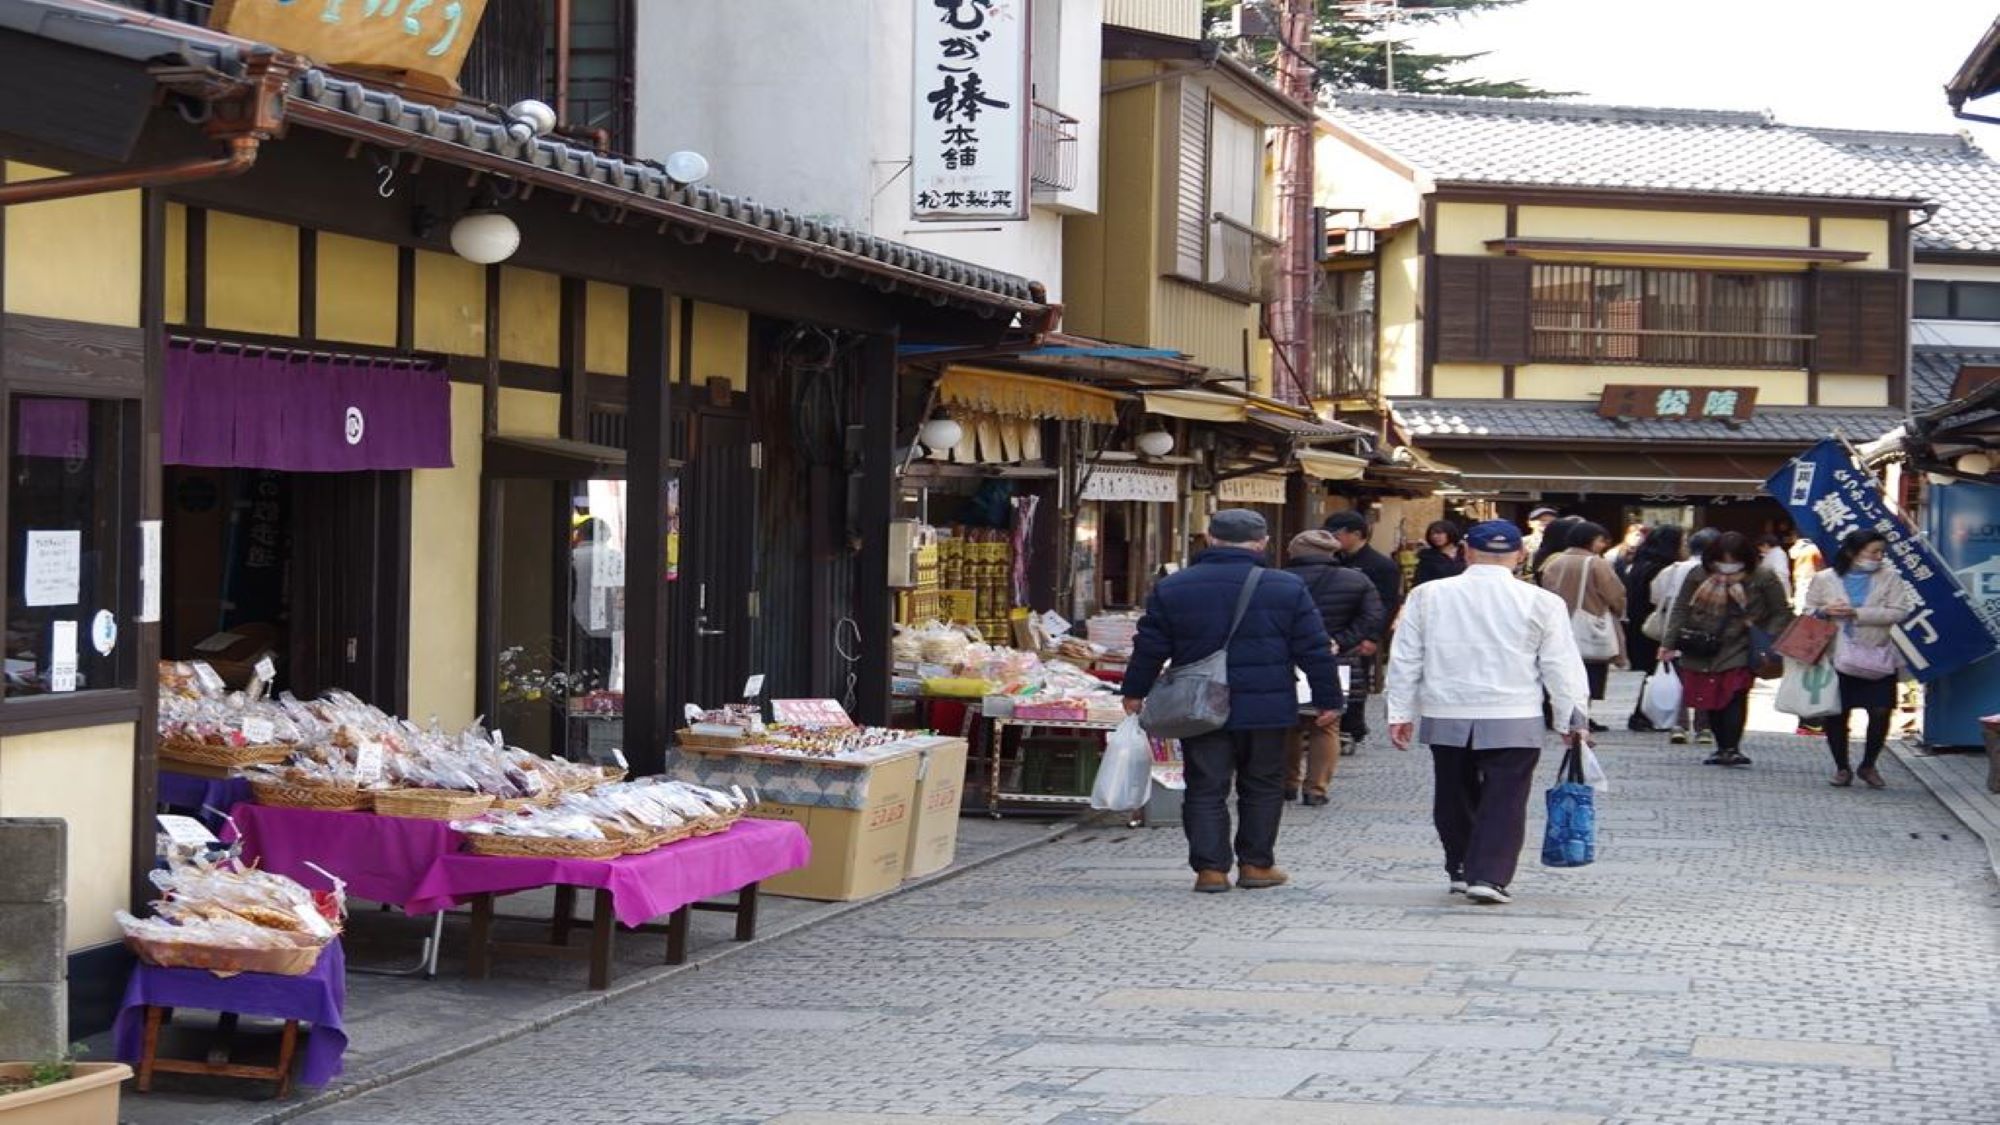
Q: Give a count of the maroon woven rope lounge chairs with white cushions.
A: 0